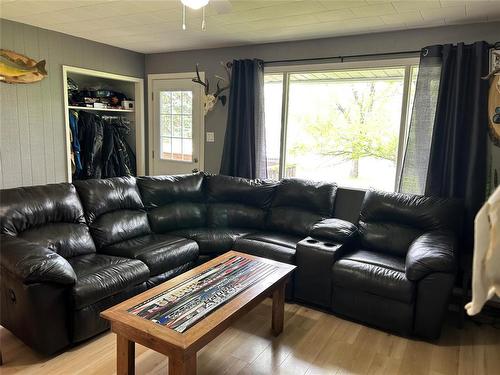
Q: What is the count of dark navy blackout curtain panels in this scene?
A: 2